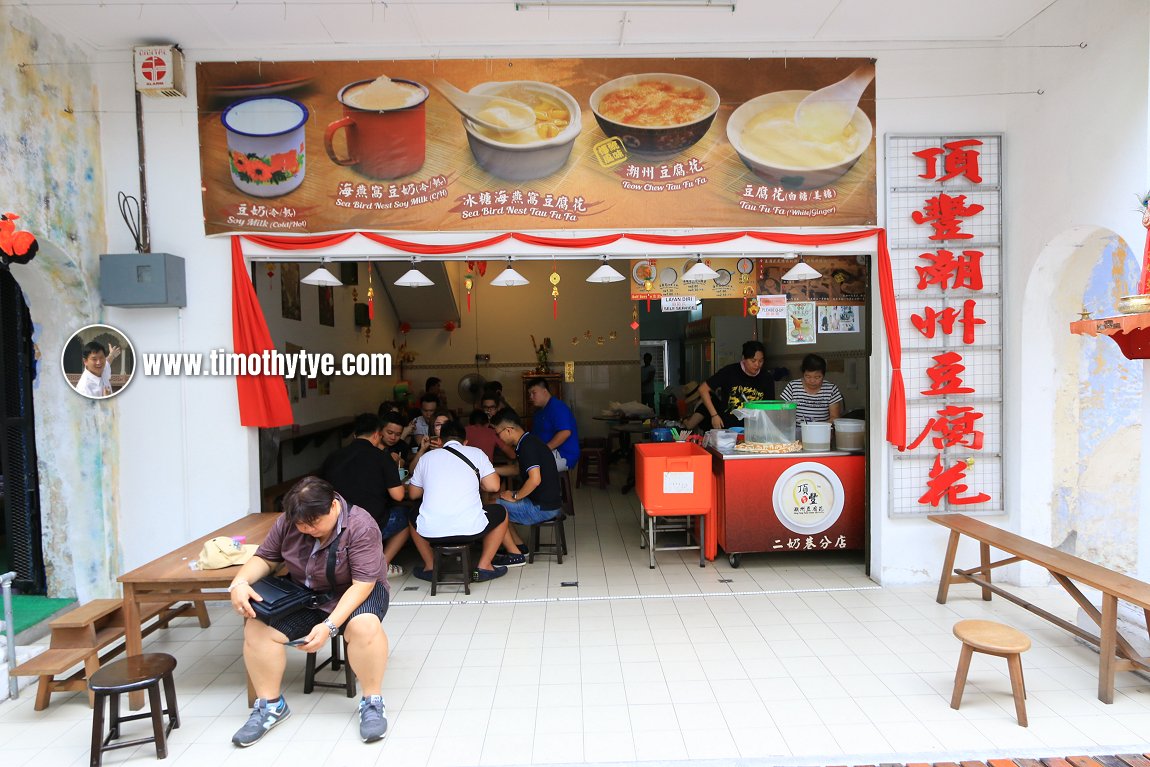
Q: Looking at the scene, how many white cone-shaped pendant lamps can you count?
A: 6